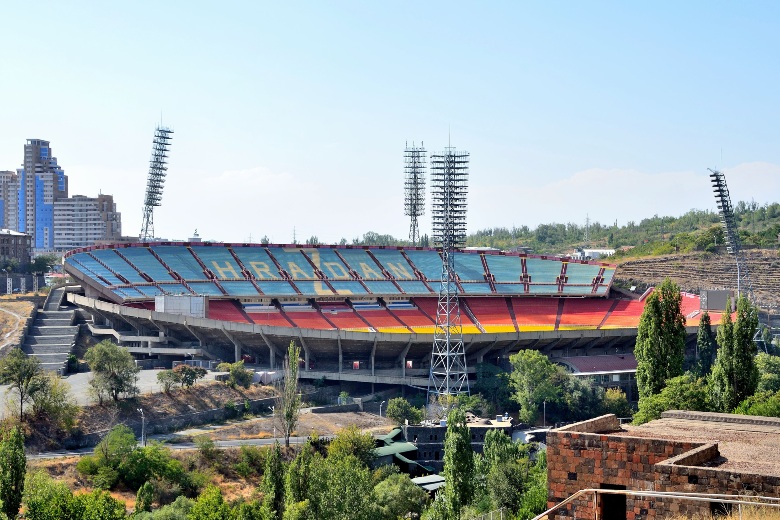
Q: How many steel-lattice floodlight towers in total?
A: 4